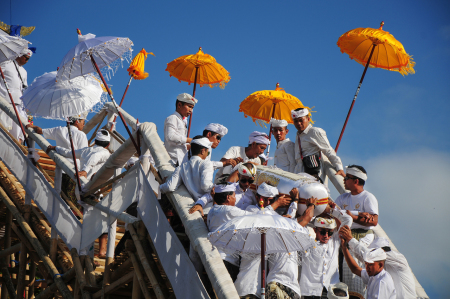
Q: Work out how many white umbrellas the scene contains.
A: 4